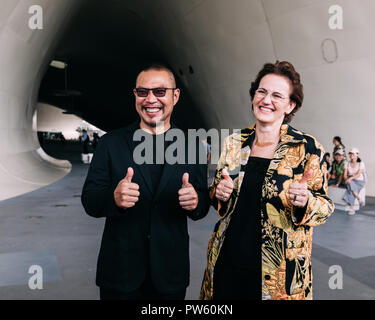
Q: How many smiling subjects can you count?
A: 2